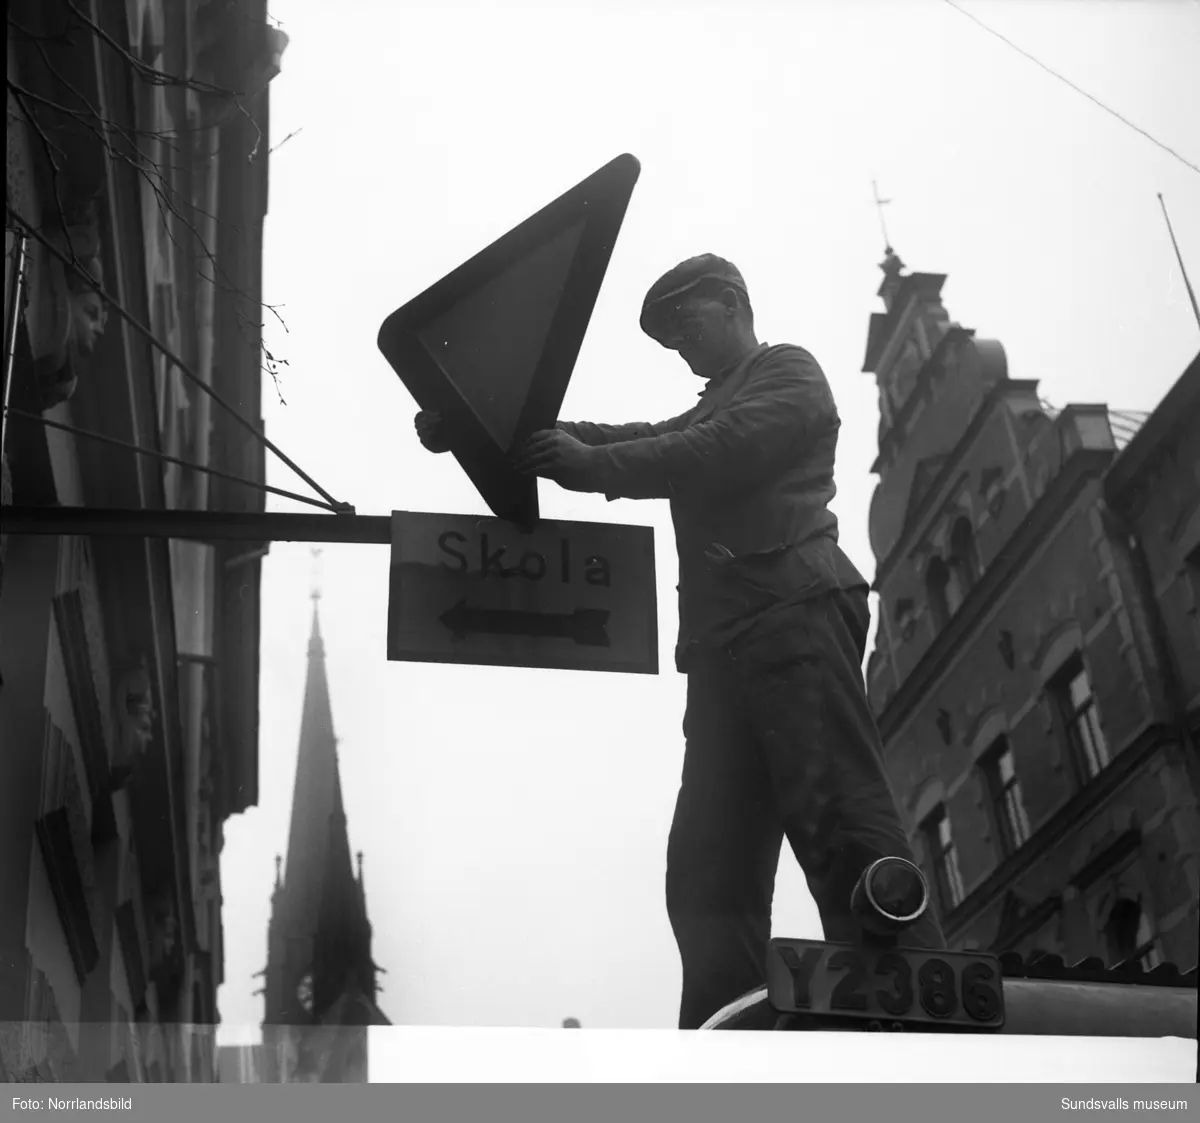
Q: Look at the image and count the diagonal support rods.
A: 2